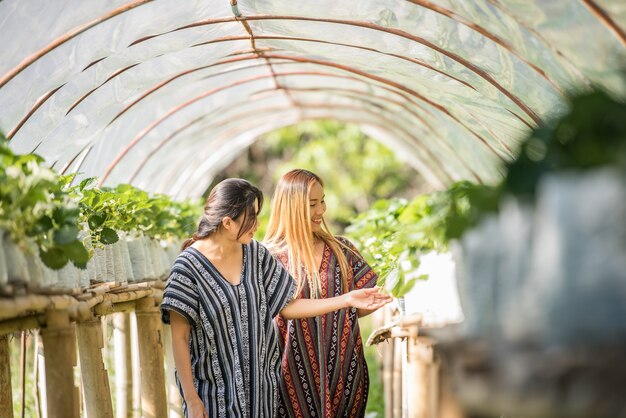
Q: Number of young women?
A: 2